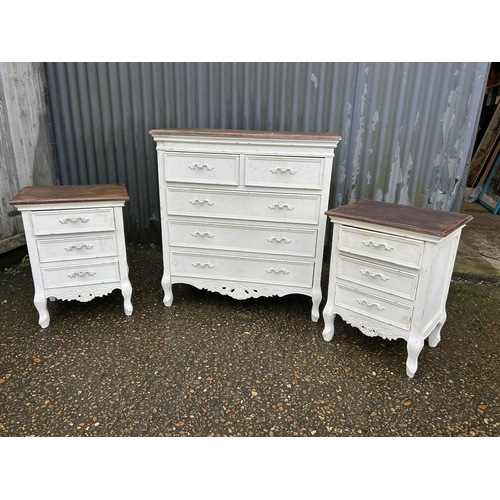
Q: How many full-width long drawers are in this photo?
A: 3